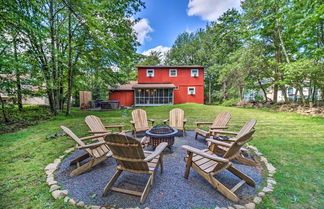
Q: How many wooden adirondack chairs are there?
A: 8